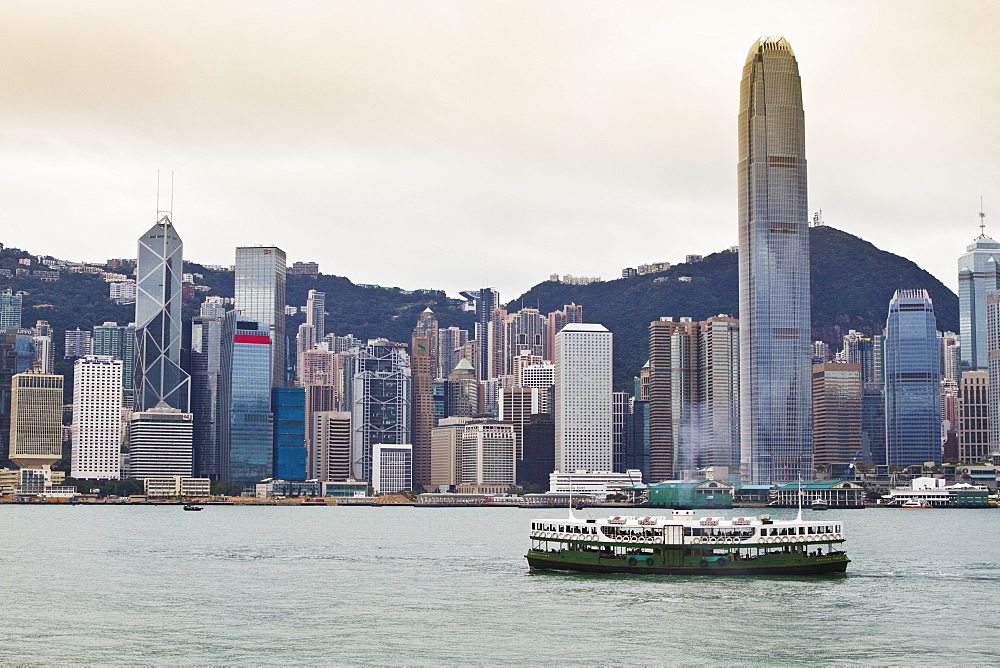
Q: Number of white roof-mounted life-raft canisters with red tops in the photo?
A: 4